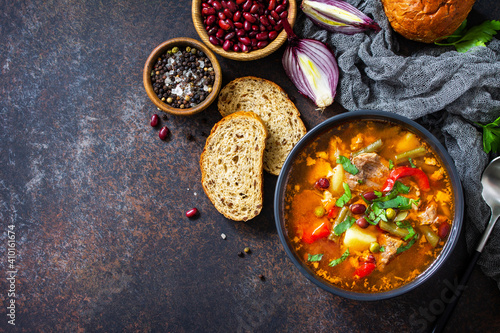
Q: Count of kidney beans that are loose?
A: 3